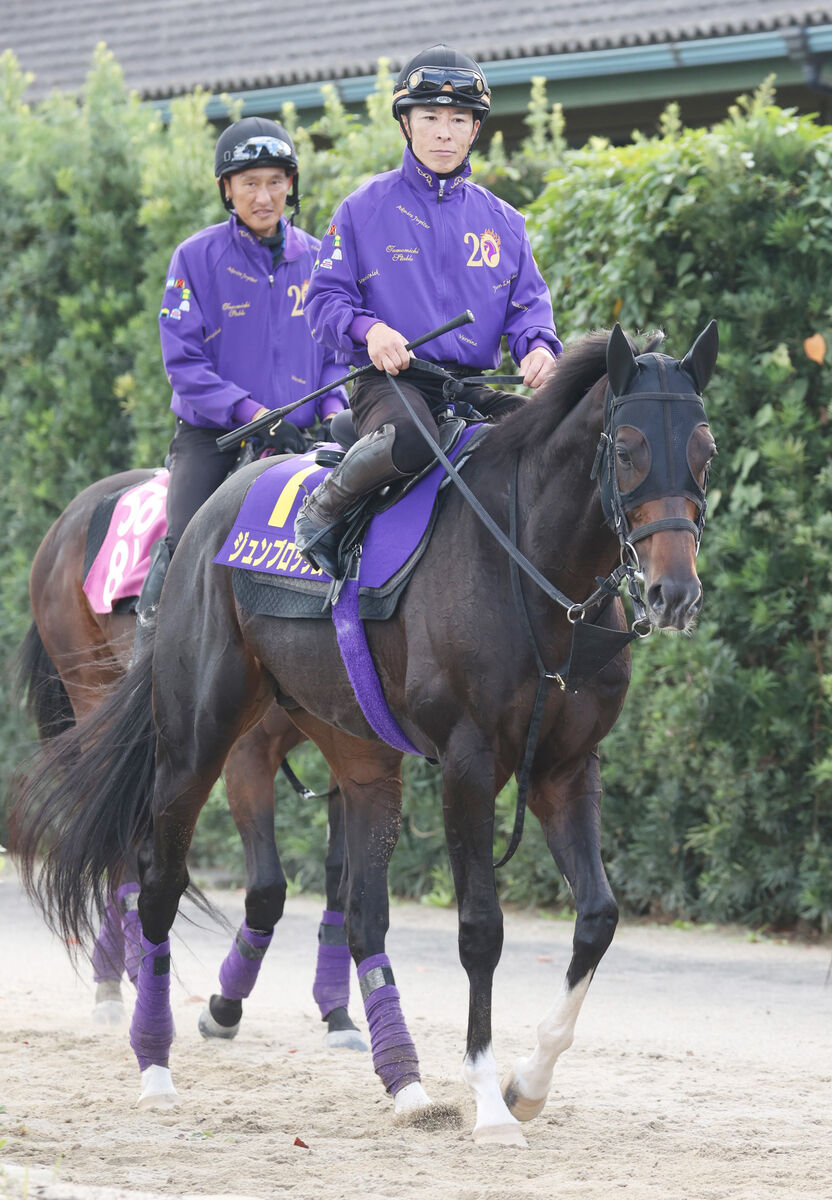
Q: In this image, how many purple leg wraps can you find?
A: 6